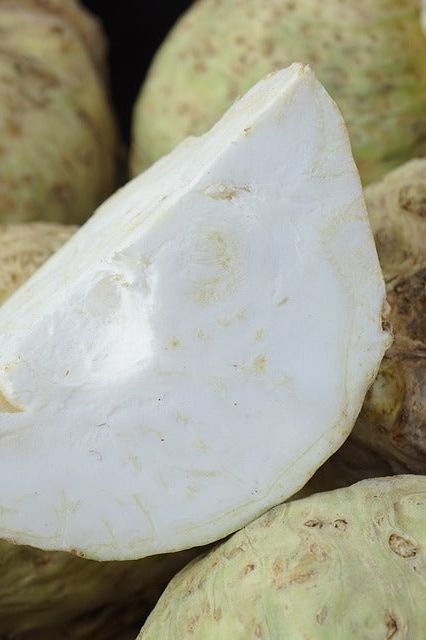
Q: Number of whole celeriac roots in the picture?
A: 6